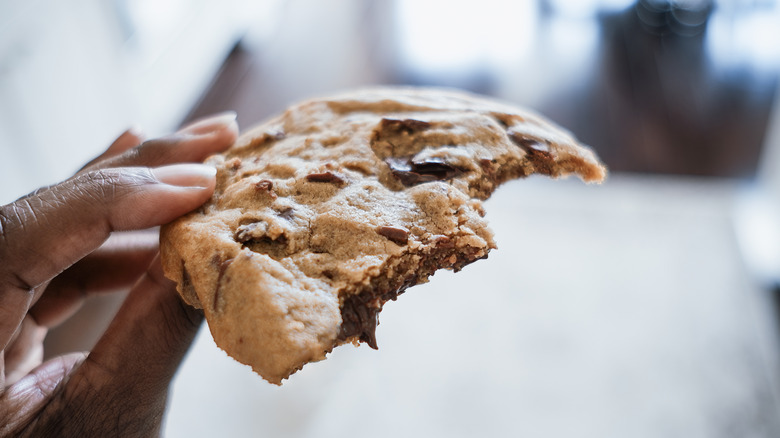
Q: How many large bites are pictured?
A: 2